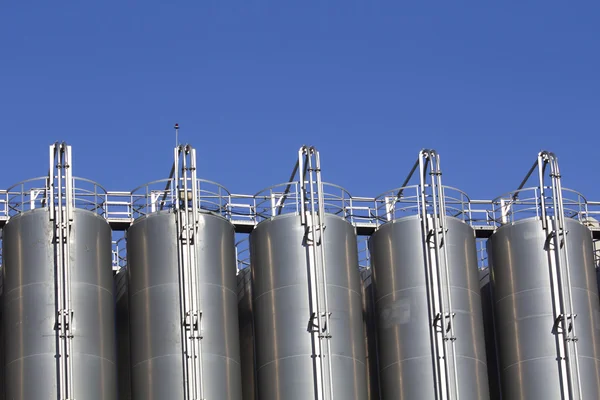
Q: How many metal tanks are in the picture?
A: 5